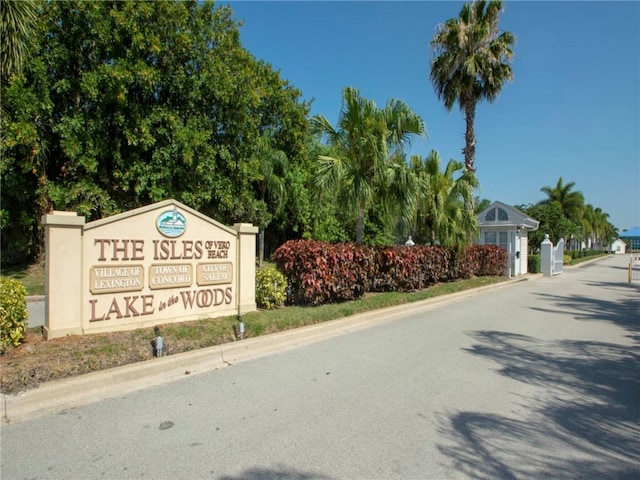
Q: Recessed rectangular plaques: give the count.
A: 3